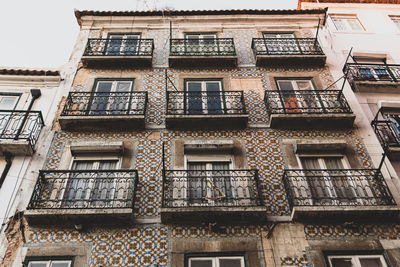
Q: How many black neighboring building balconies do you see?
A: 3